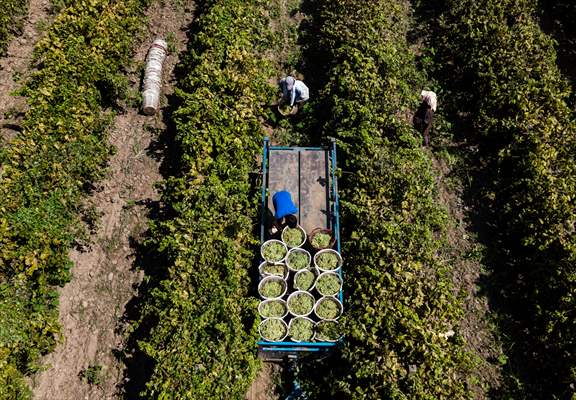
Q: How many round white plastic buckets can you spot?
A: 14